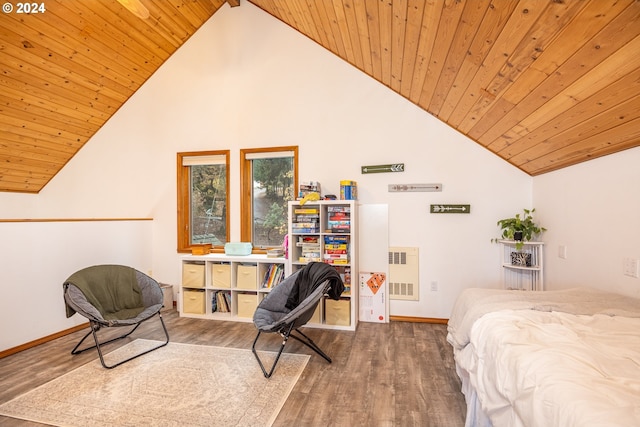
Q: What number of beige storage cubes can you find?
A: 7